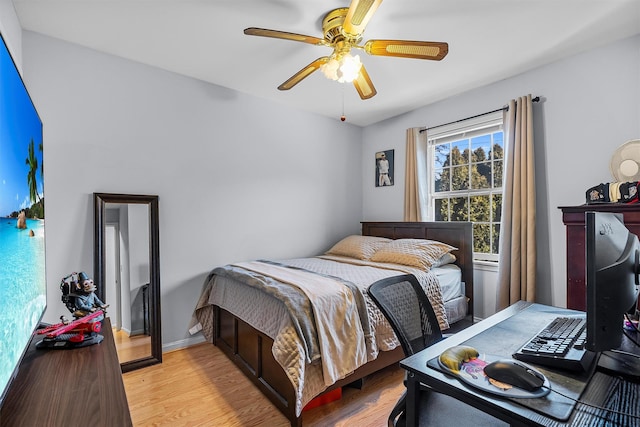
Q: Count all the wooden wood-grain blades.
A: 5